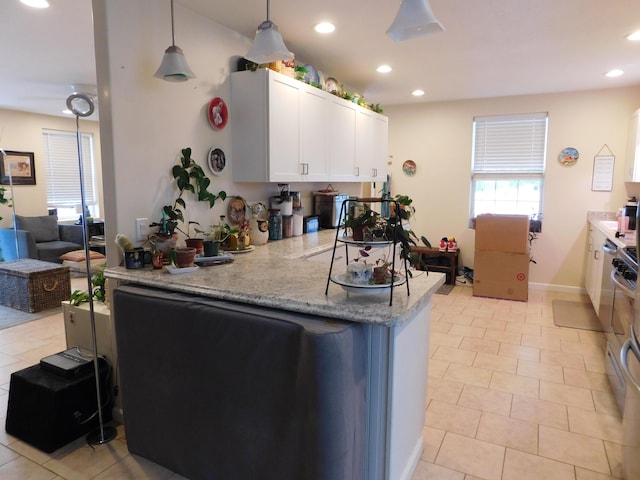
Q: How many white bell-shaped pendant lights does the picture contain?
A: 3